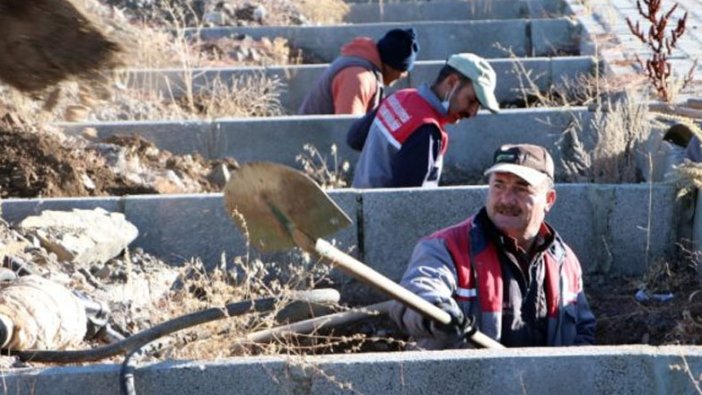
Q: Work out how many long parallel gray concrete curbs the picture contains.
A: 6